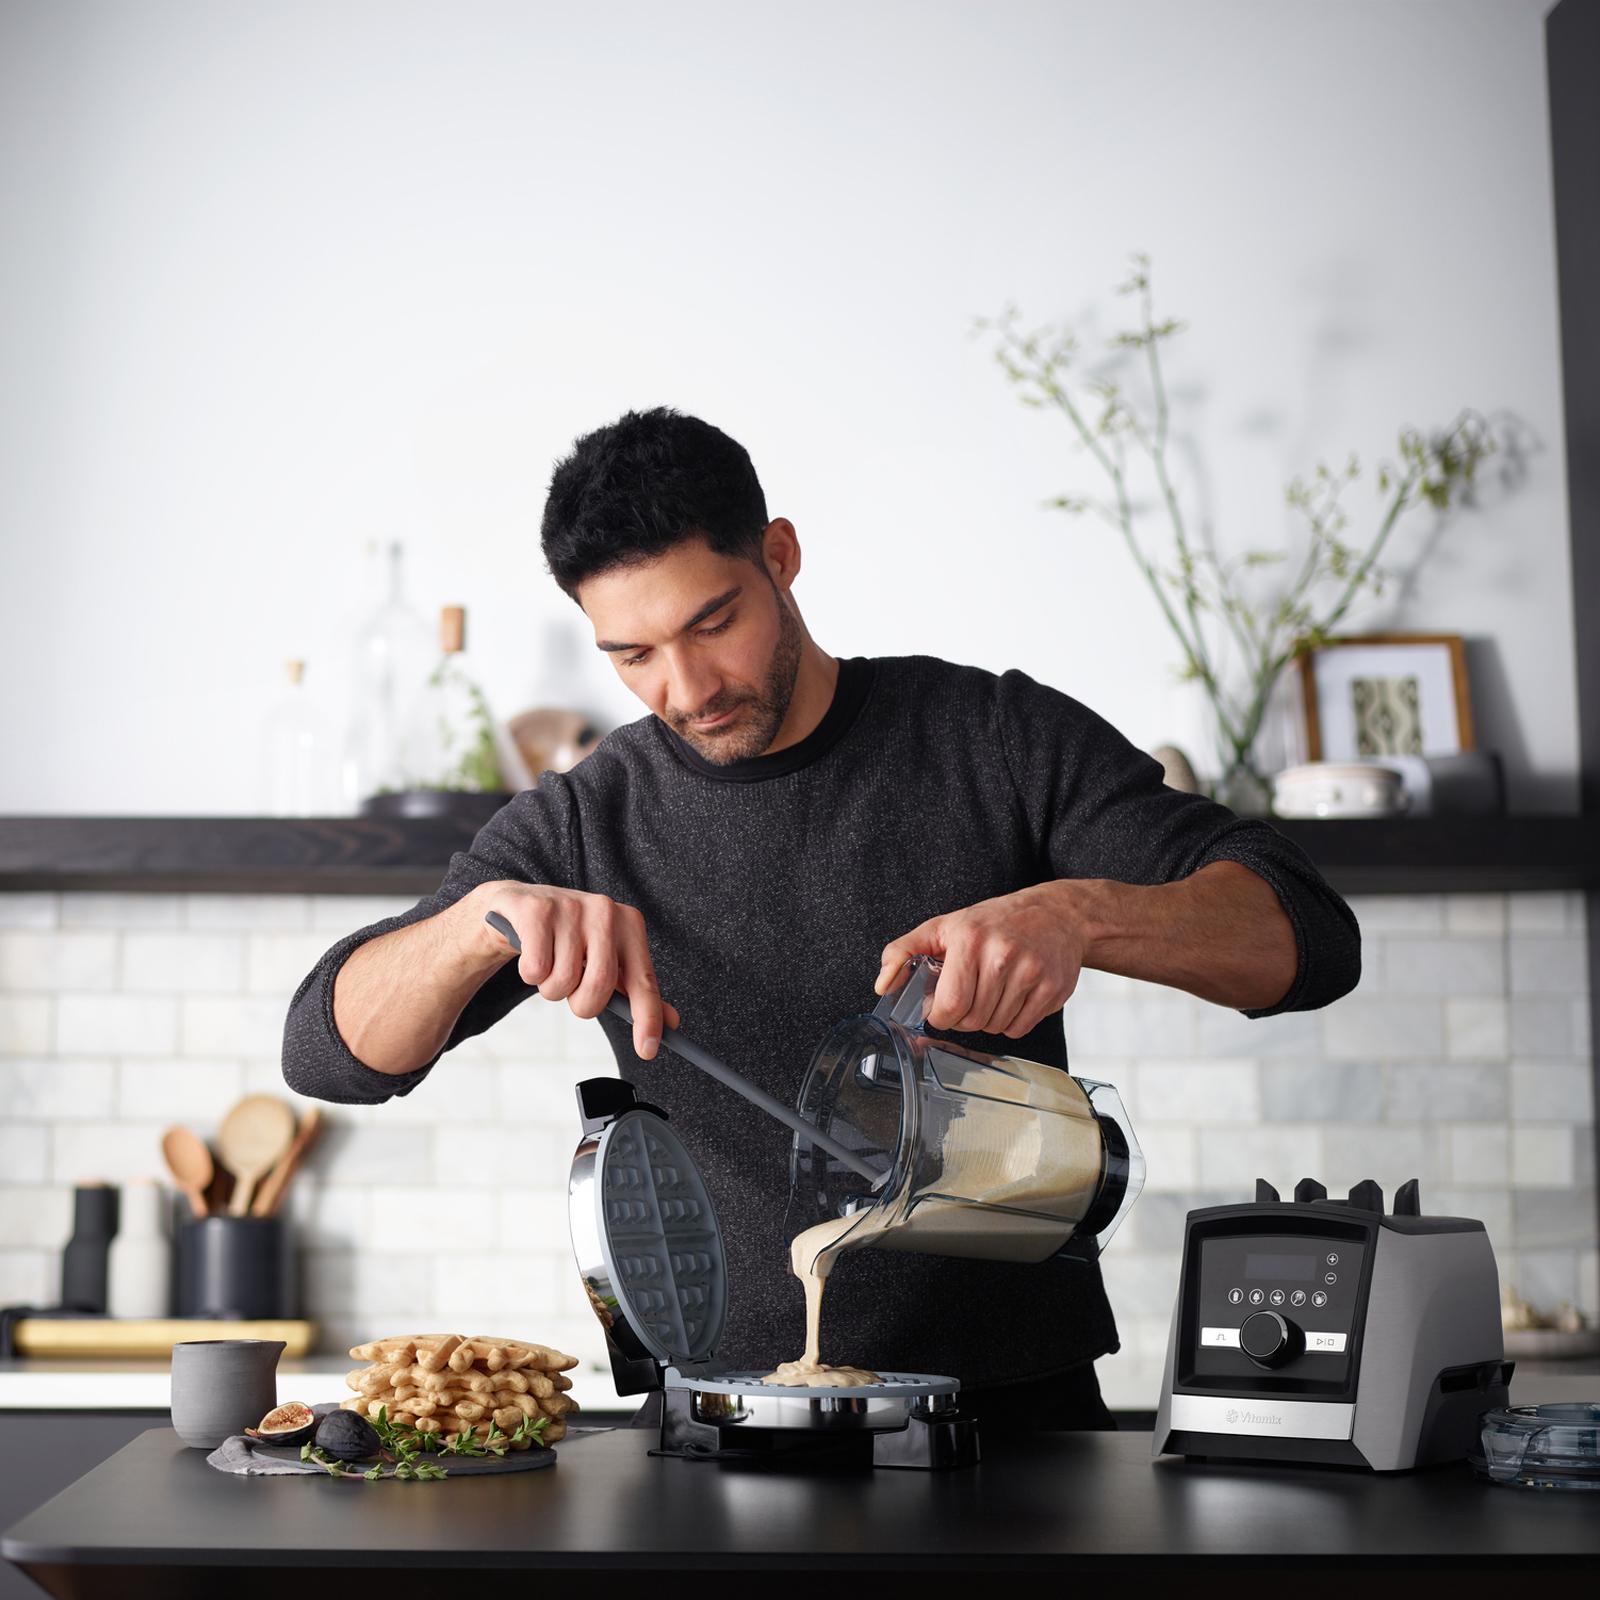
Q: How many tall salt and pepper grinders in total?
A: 2